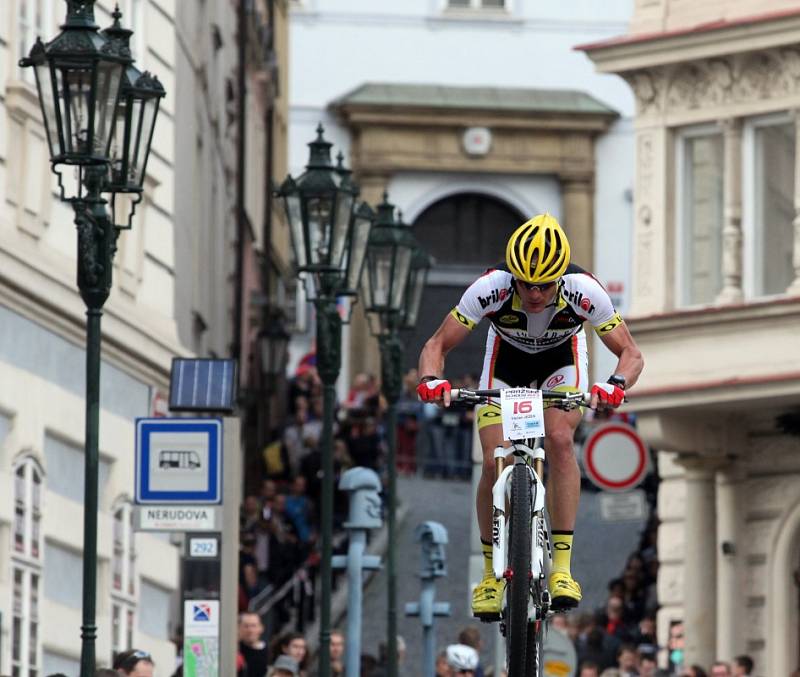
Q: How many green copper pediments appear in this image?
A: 1